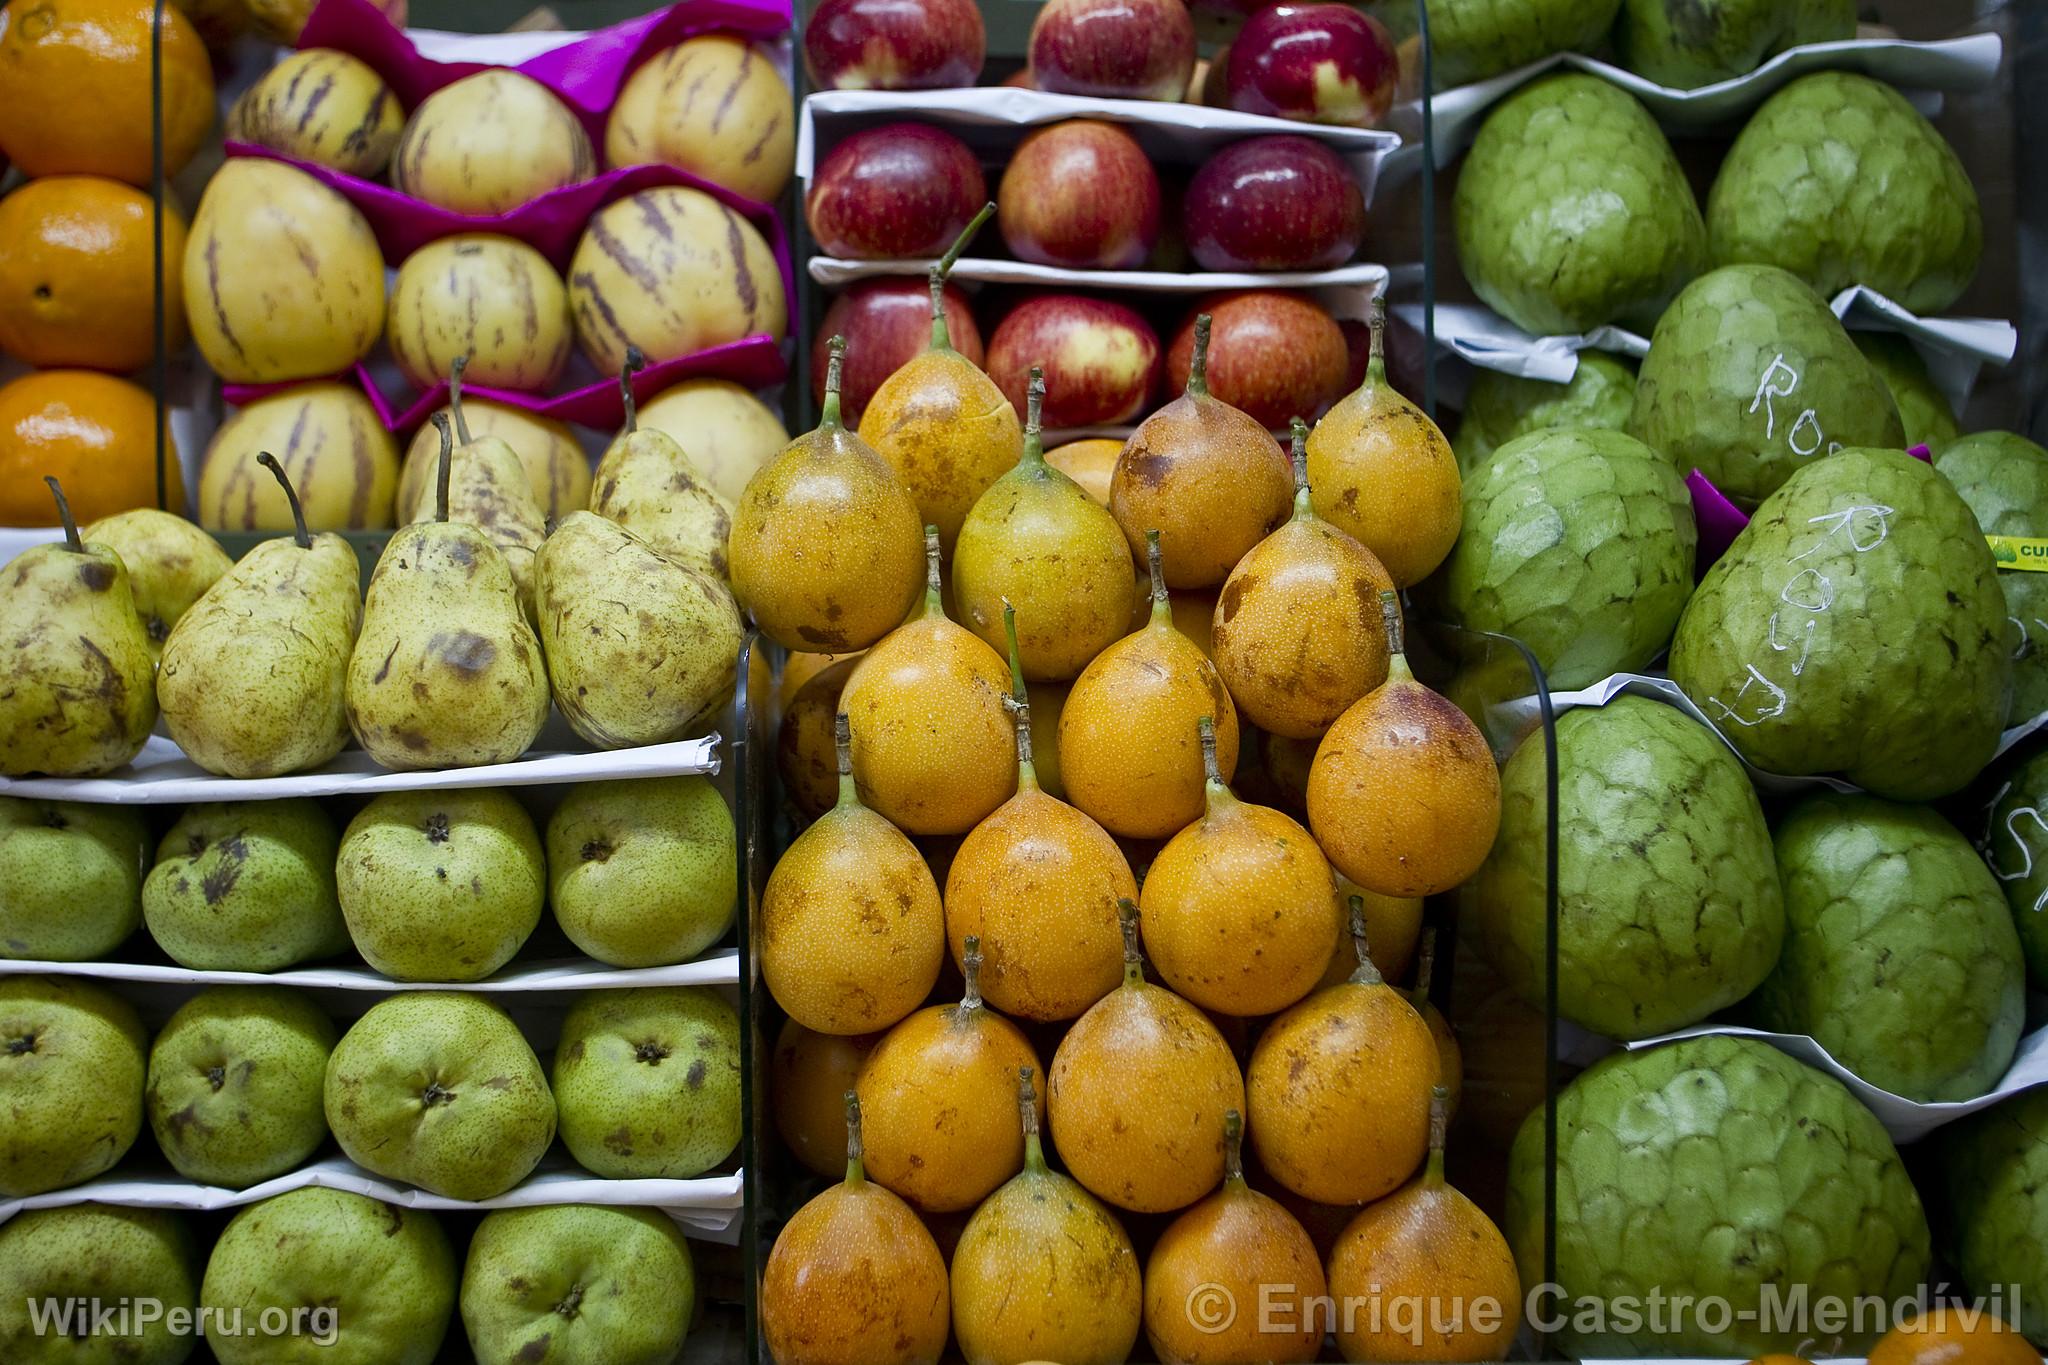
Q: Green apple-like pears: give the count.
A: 11